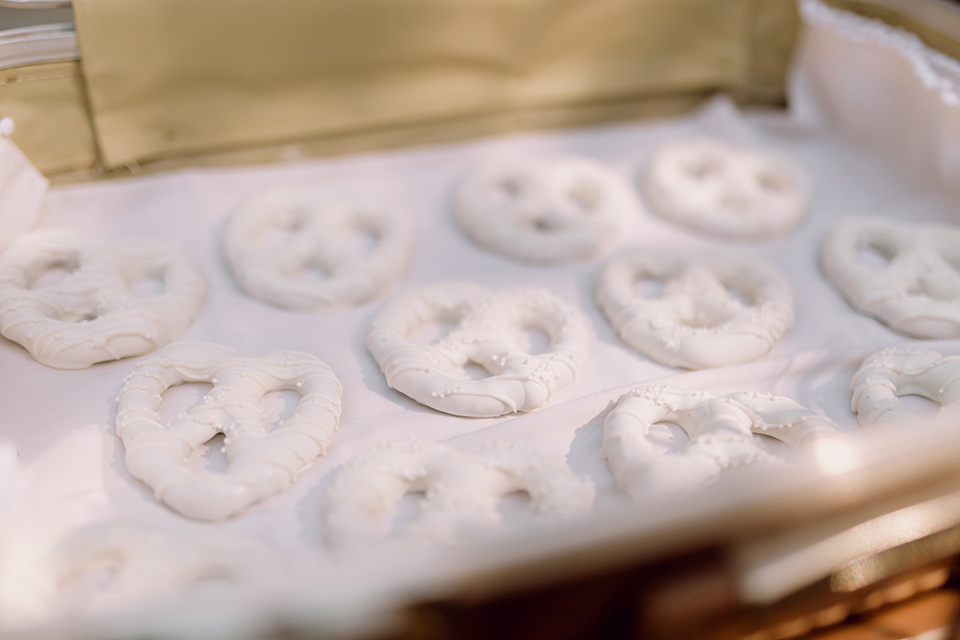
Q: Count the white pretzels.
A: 12